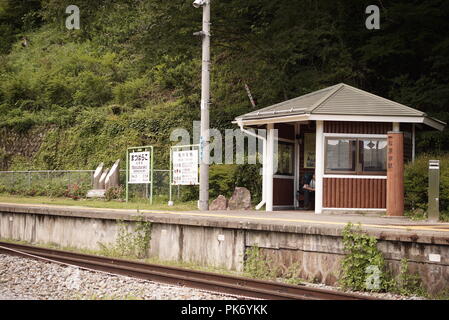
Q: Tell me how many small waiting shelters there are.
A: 1